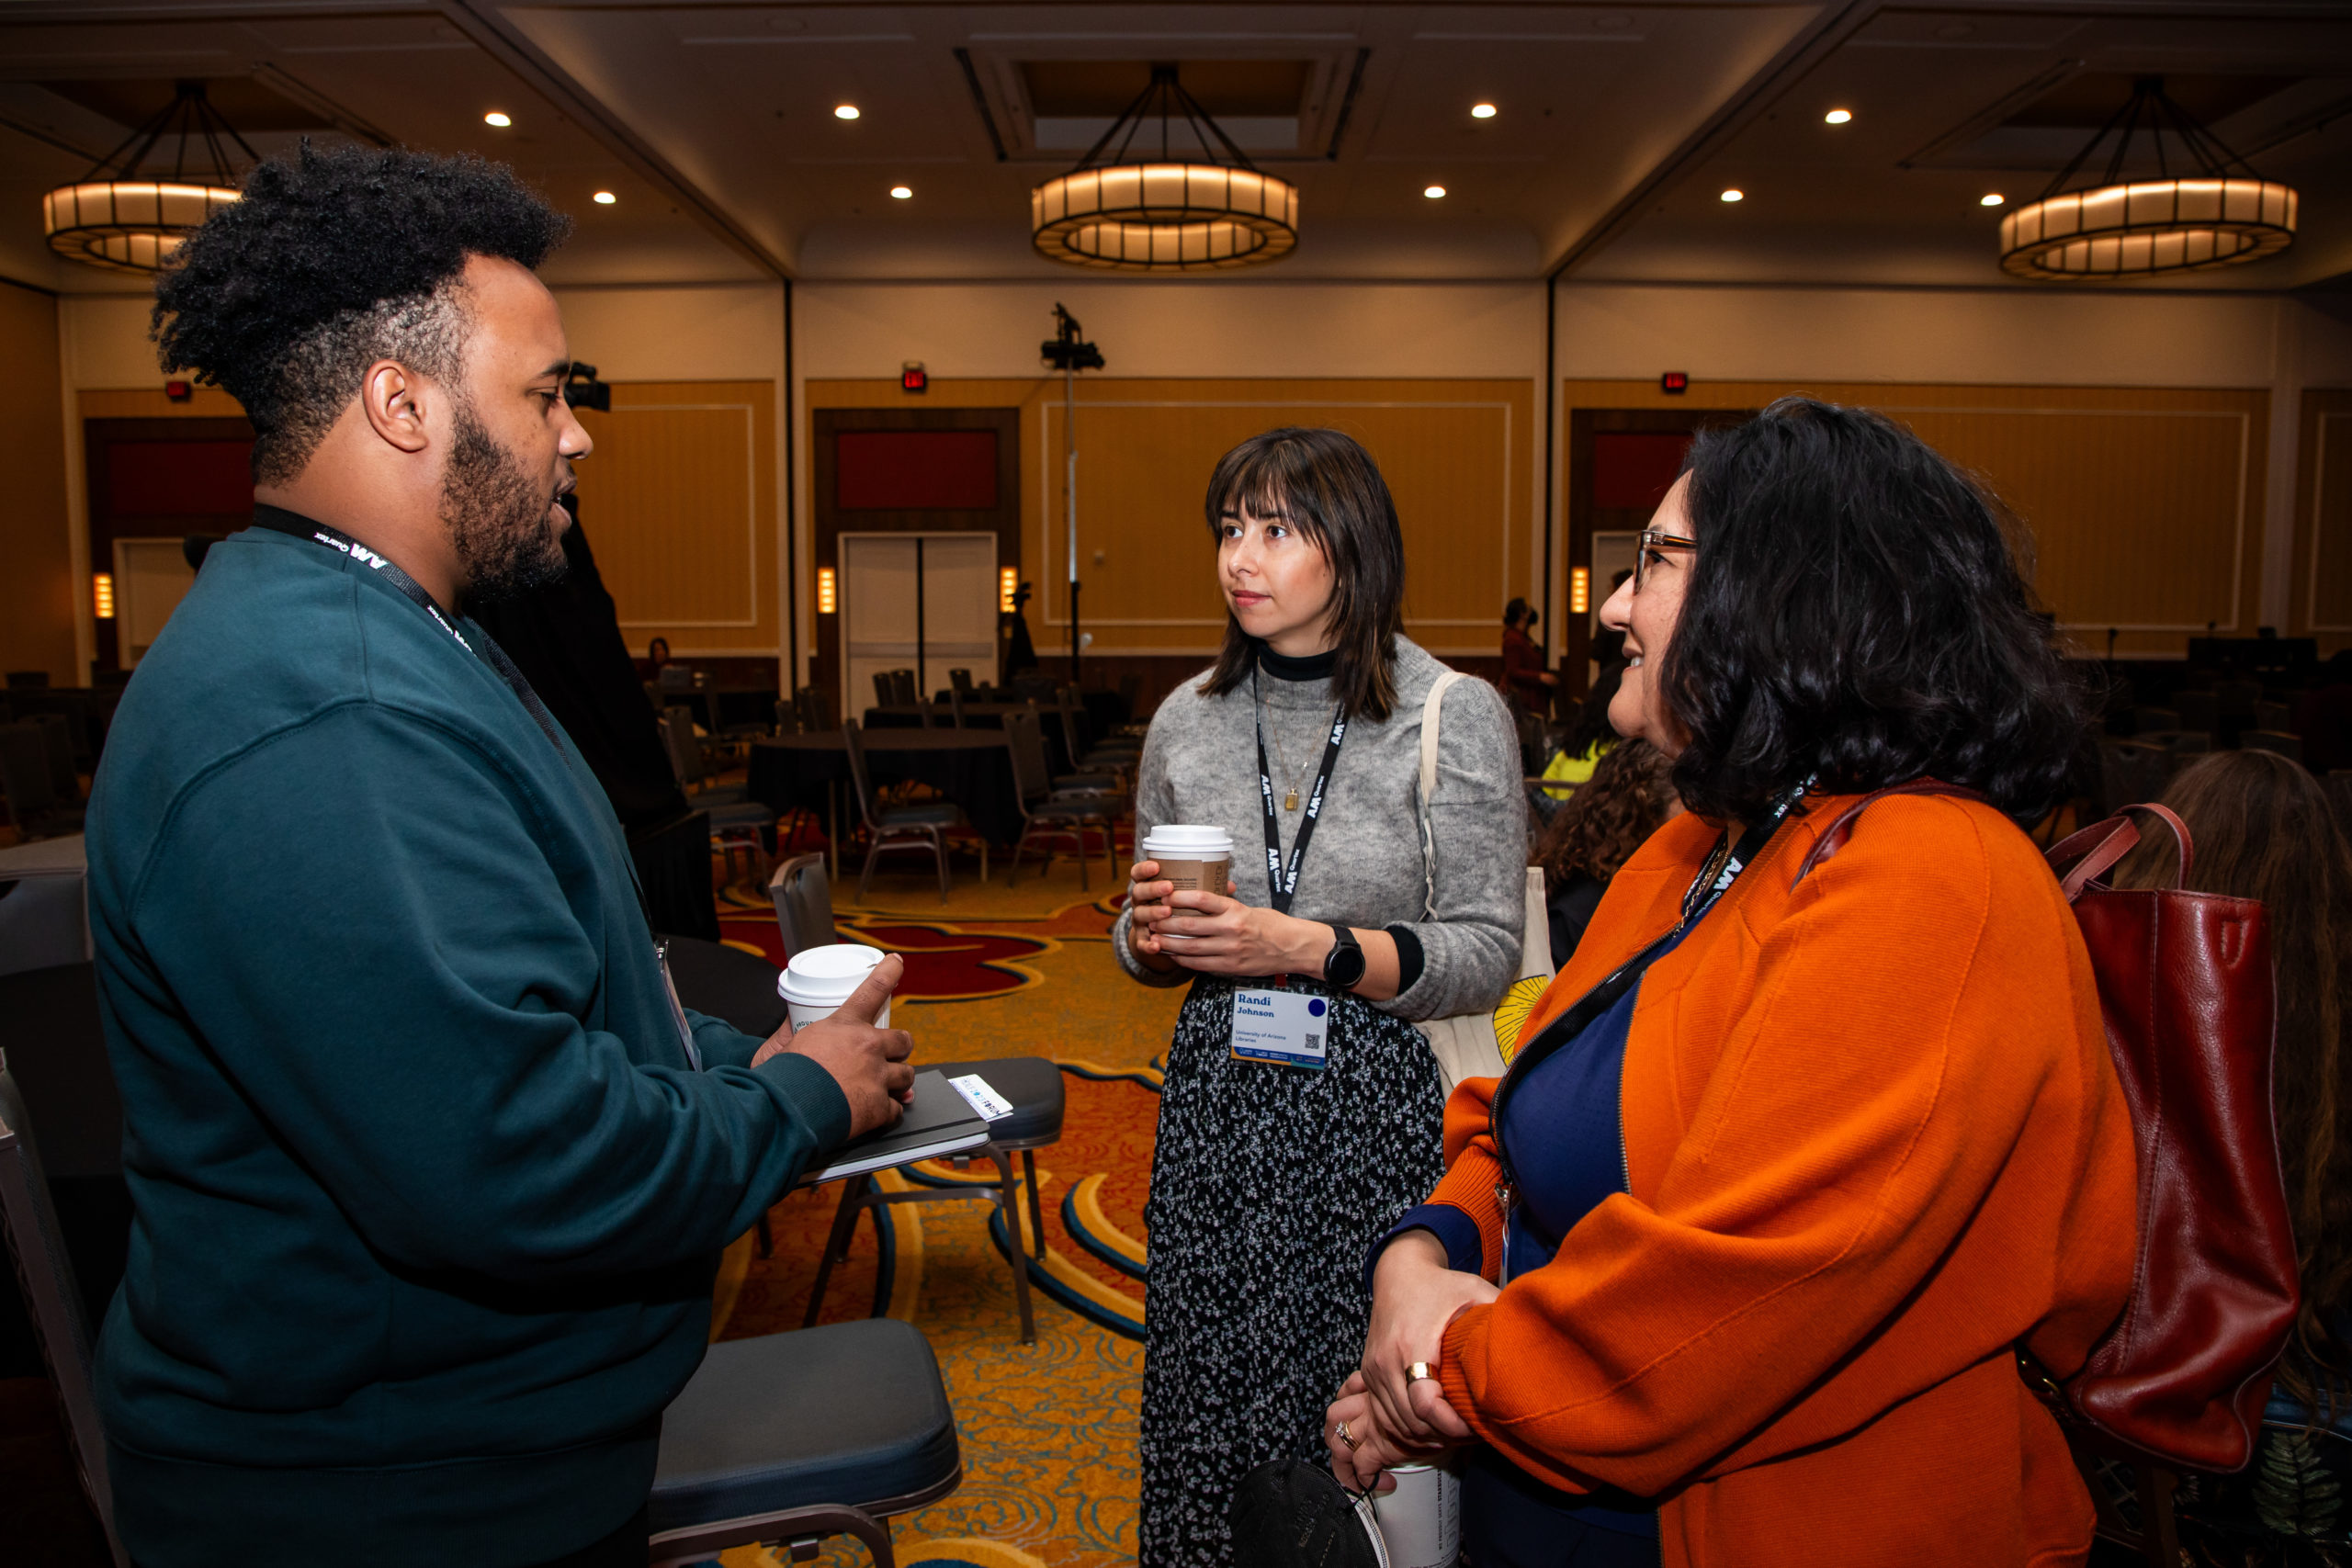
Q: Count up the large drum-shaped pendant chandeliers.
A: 3